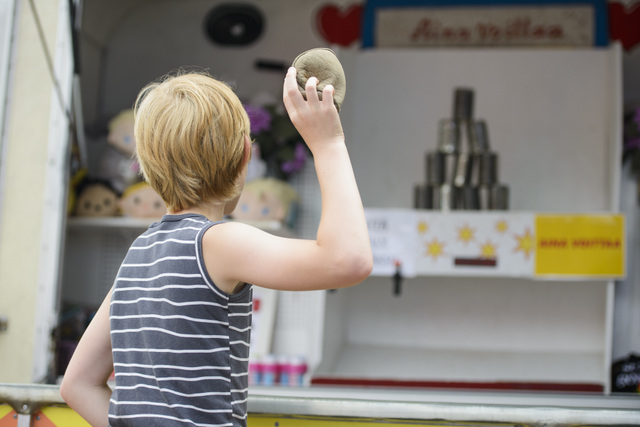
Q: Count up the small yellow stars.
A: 6